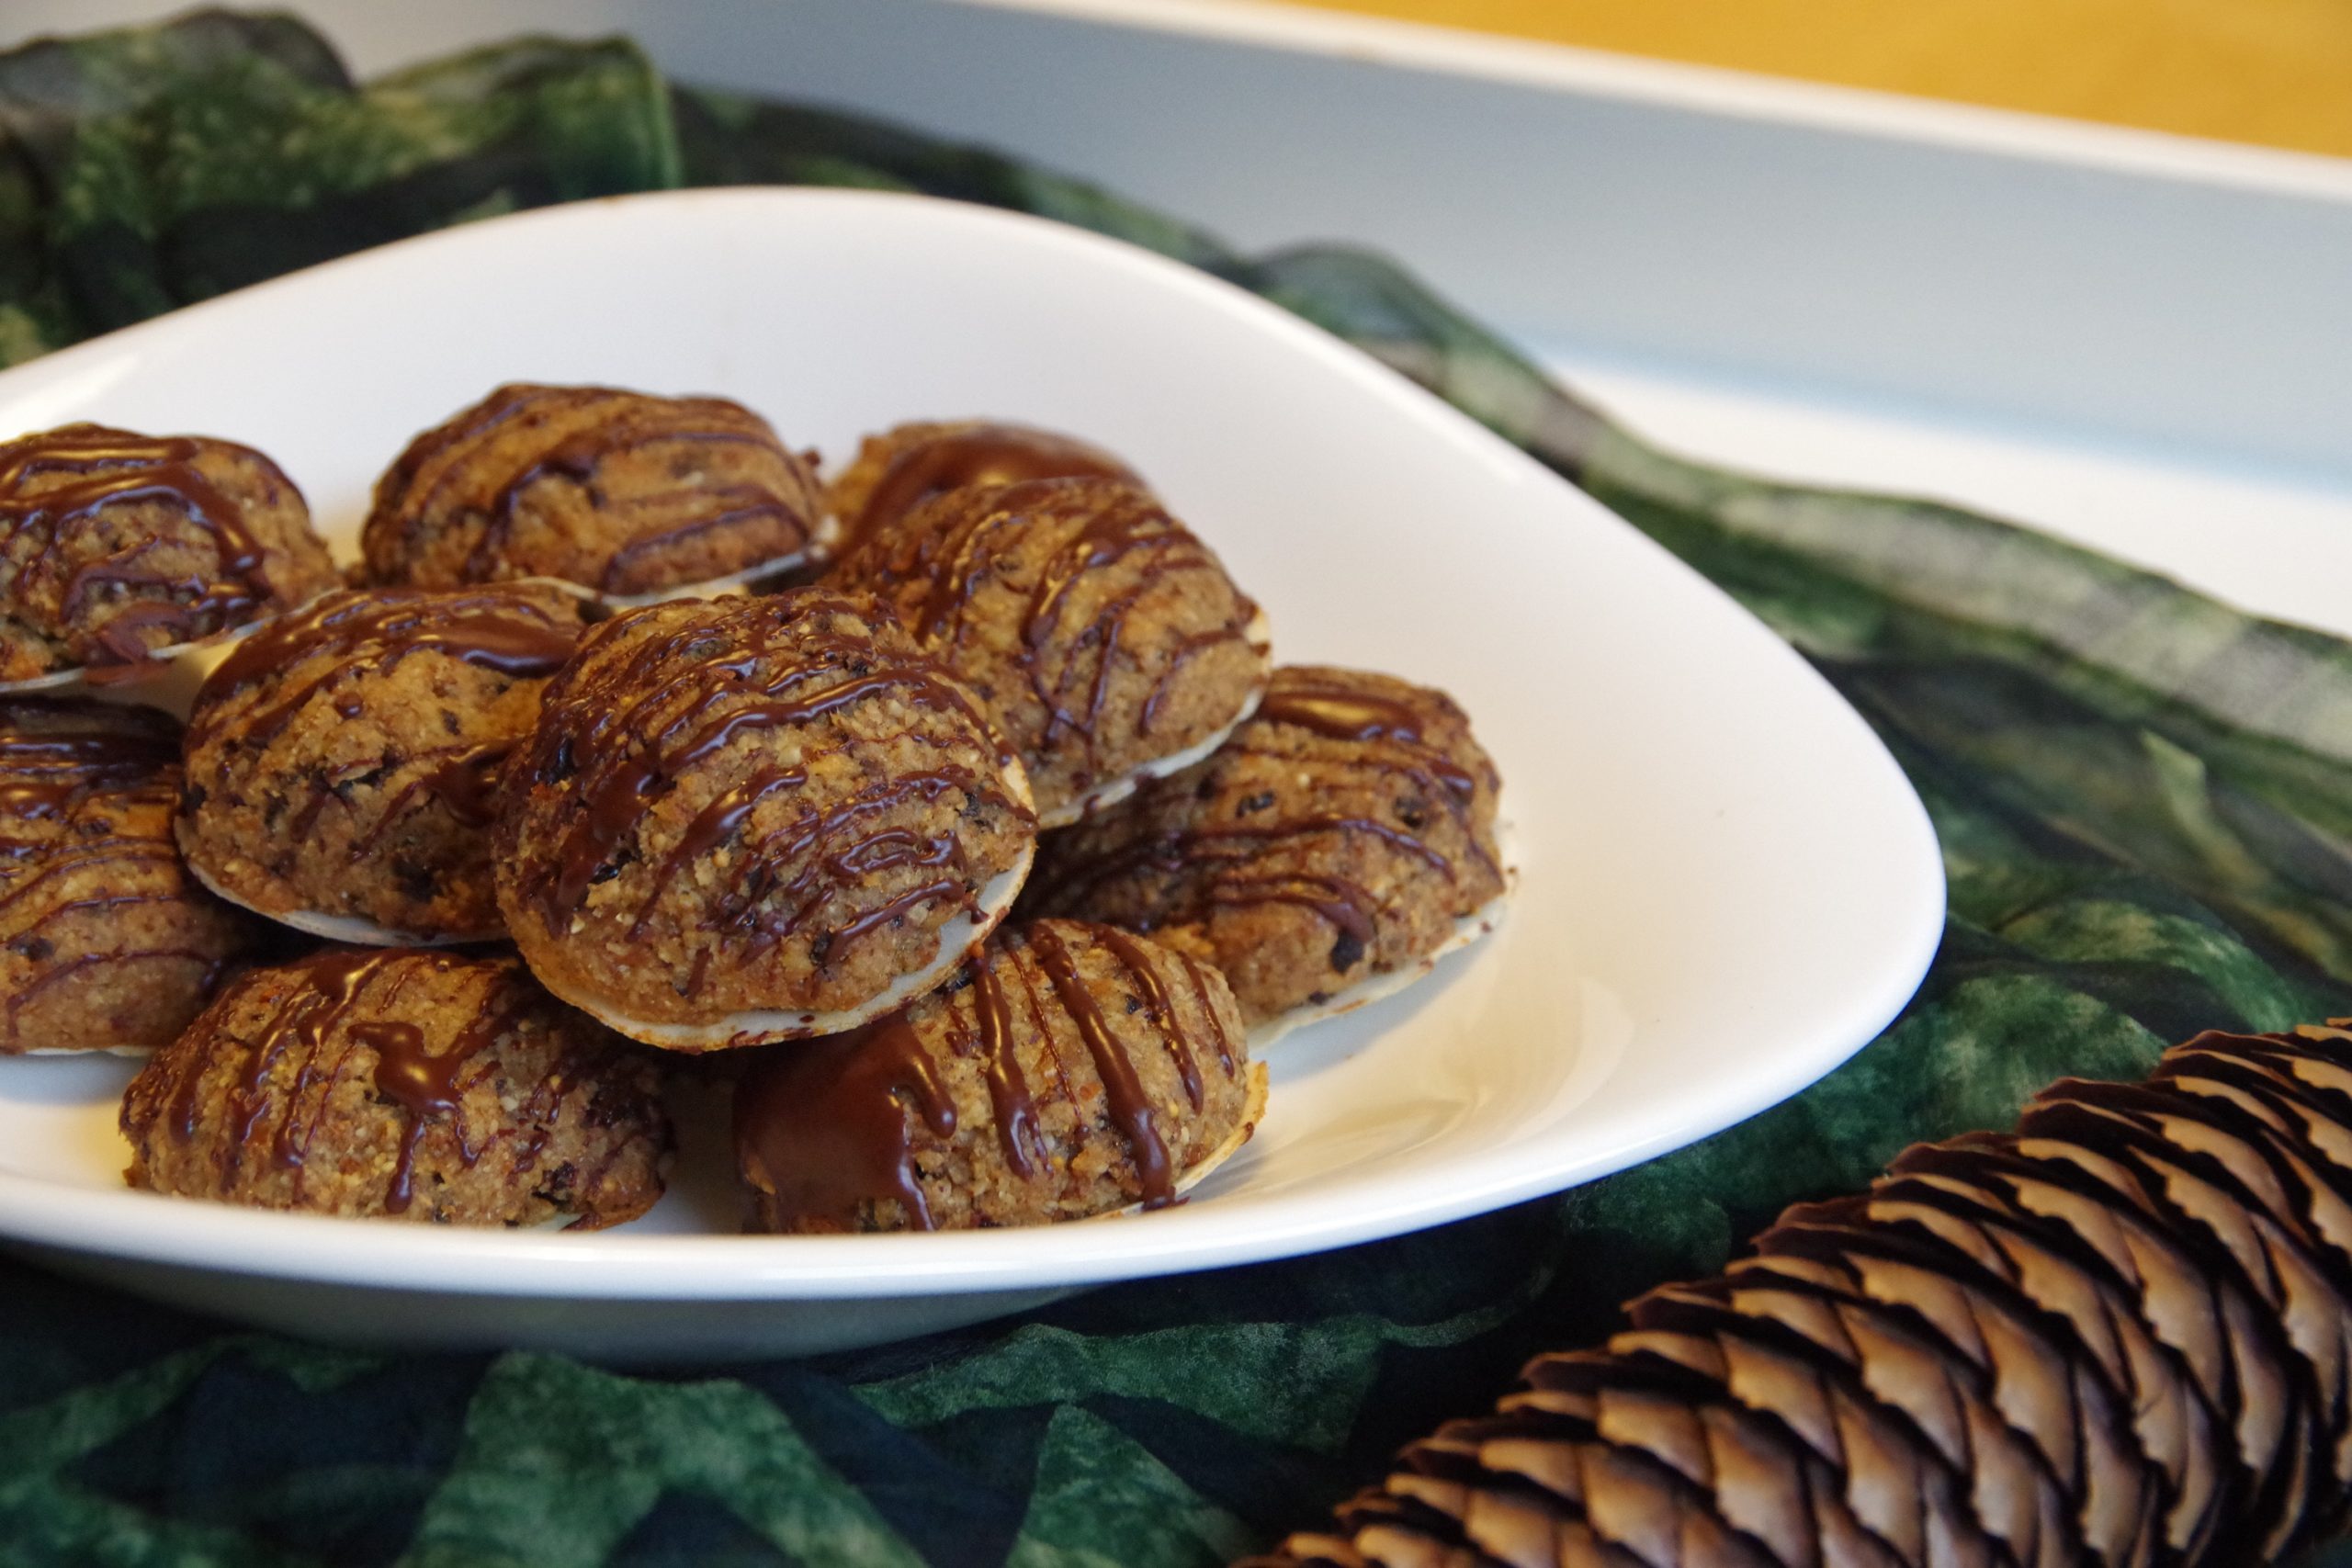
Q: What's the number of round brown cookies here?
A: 10